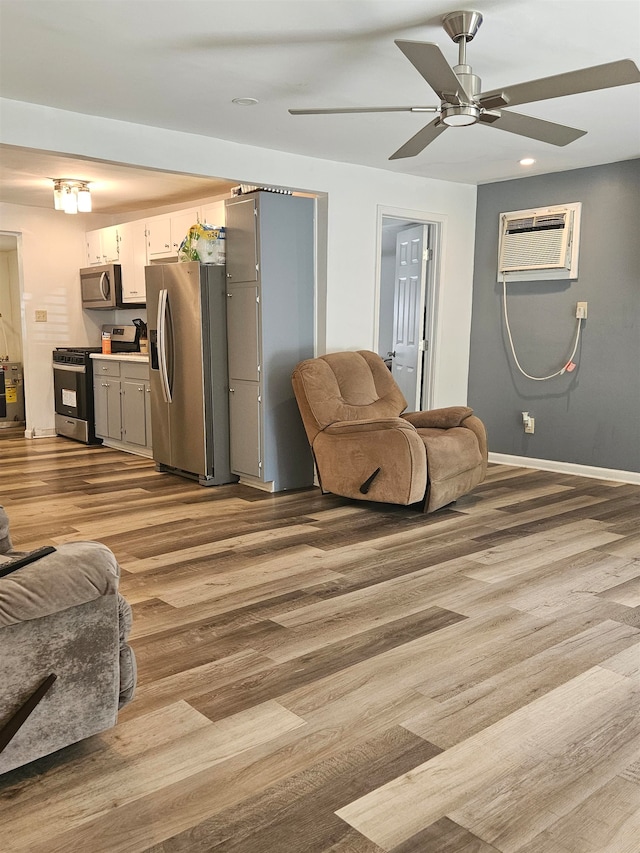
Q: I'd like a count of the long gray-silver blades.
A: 5